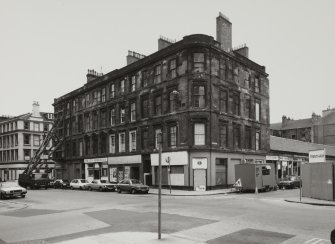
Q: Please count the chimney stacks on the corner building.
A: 5